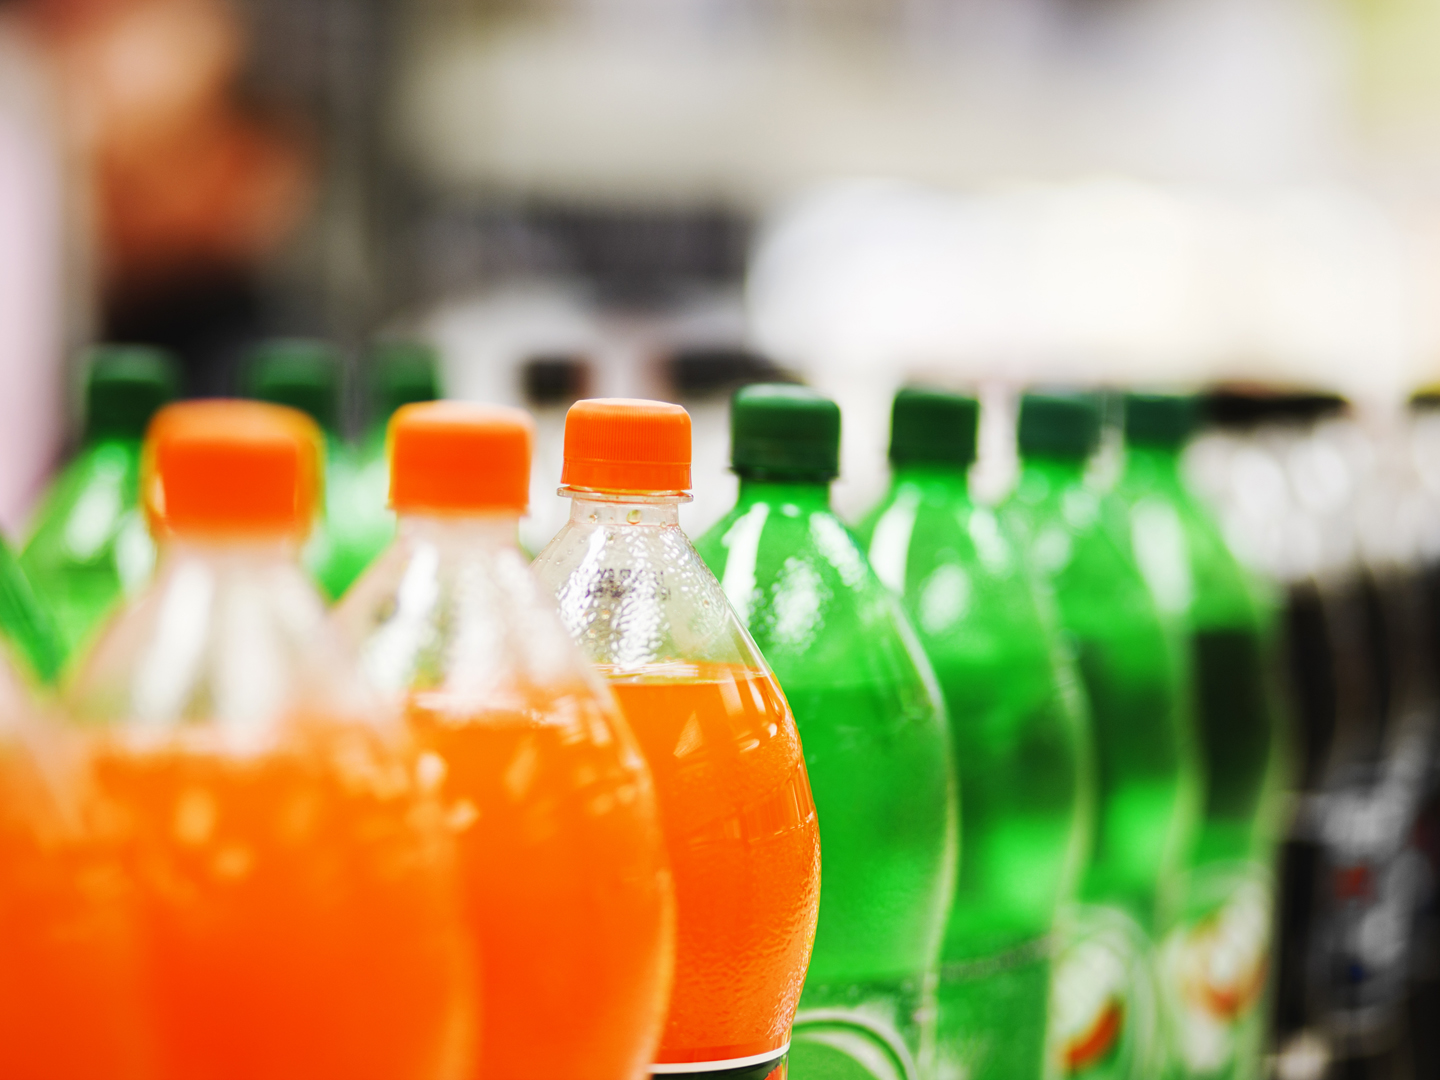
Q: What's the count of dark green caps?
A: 7